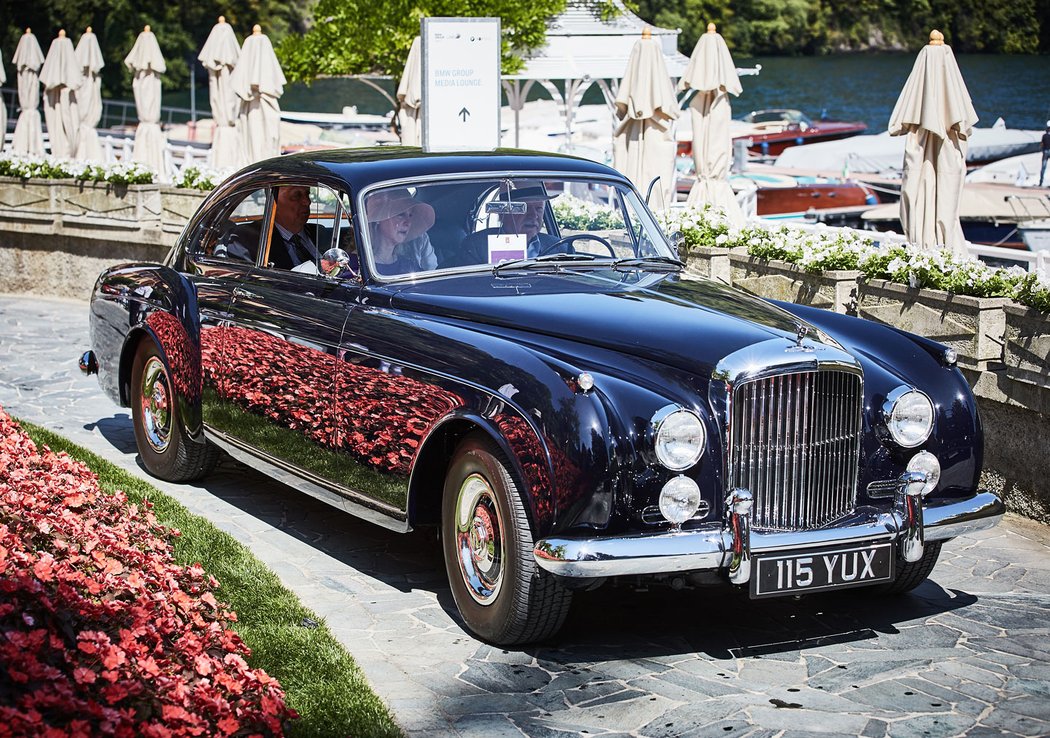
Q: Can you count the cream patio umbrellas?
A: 11